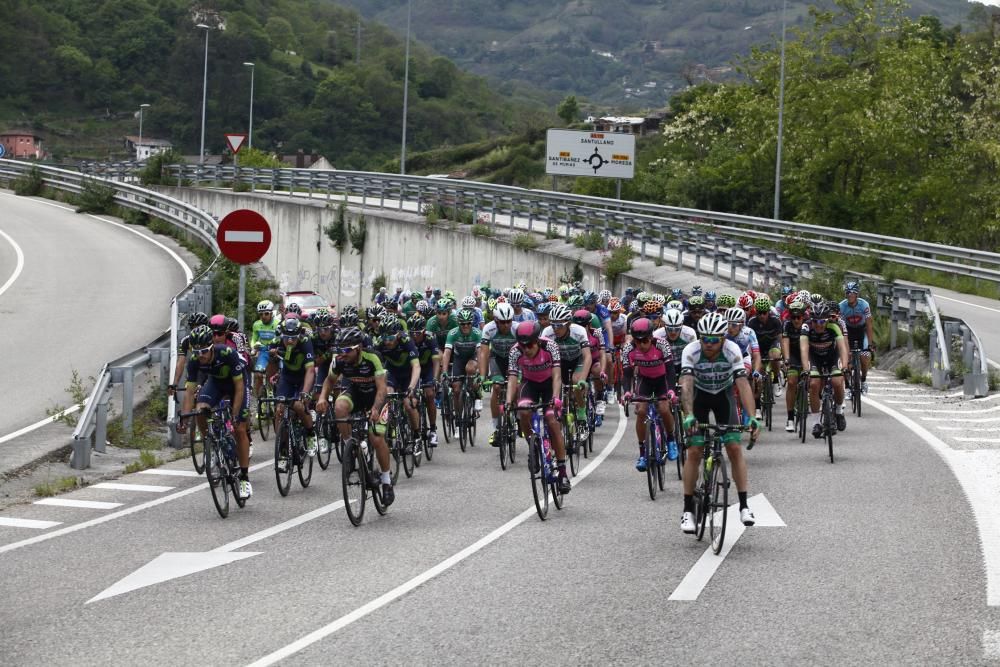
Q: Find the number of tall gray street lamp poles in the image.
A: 5